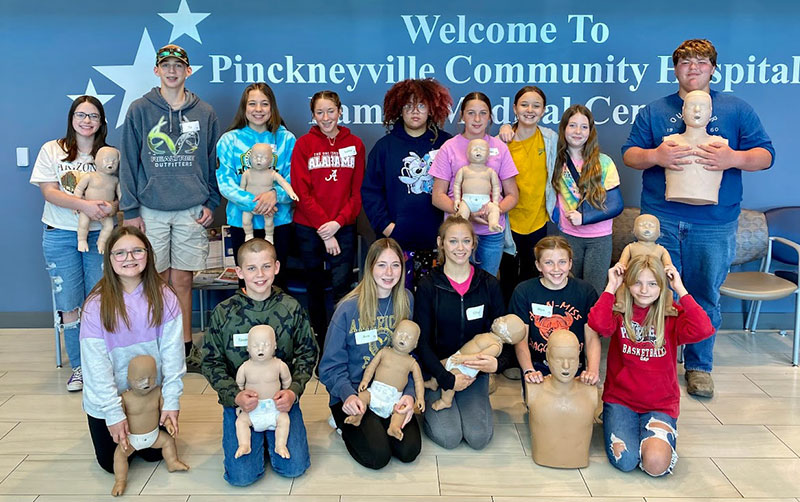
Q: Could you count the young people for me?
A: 15